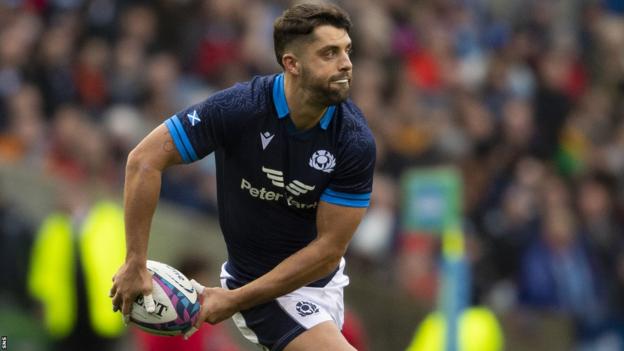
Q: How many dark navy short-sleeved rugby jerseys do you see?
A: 1